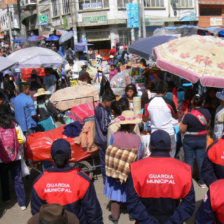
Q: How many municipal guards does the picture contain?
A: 4